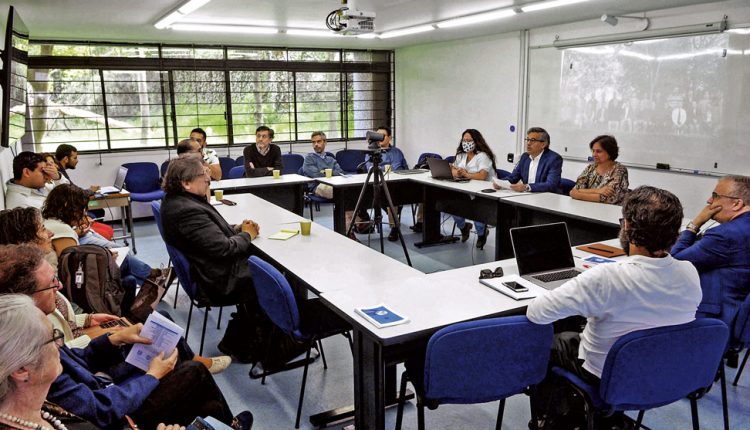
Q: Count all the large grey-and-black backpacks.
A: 1